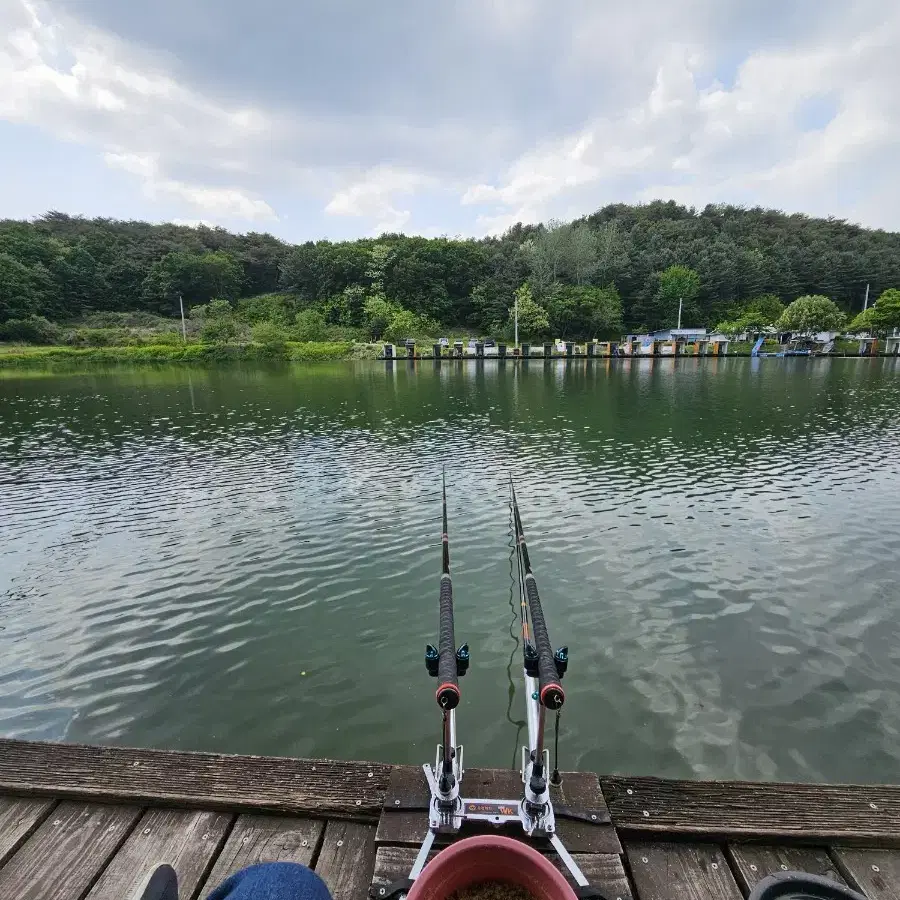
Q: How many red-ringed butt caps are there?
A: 2